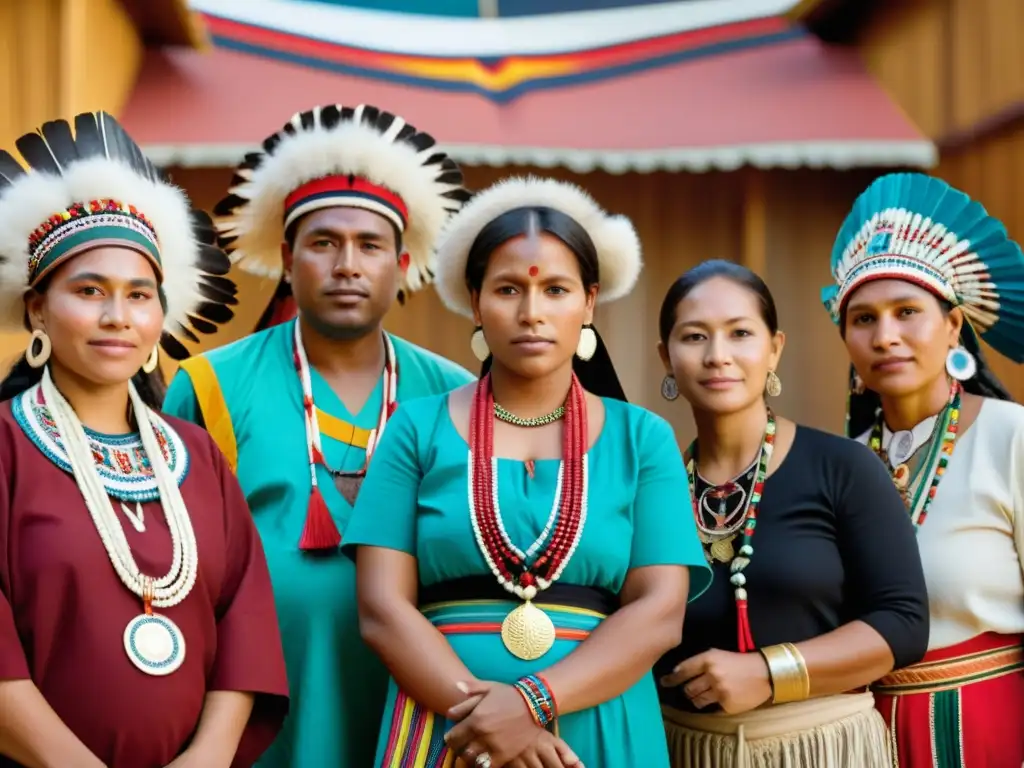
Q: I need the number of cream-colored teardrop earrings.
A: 2